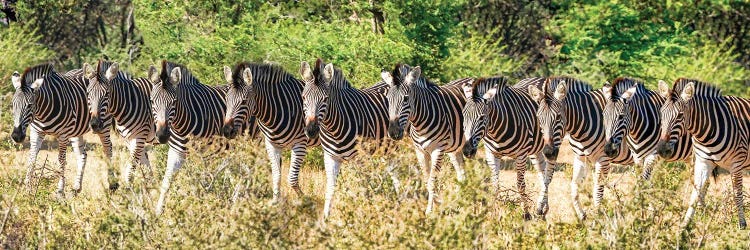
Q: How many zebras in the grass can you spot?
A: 10